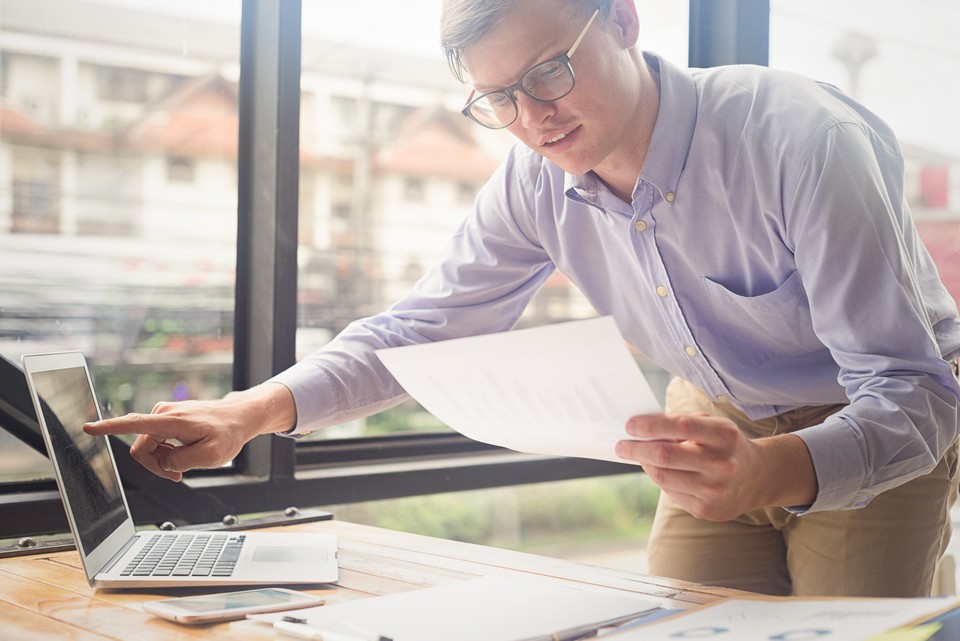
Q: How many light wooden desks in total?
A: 1